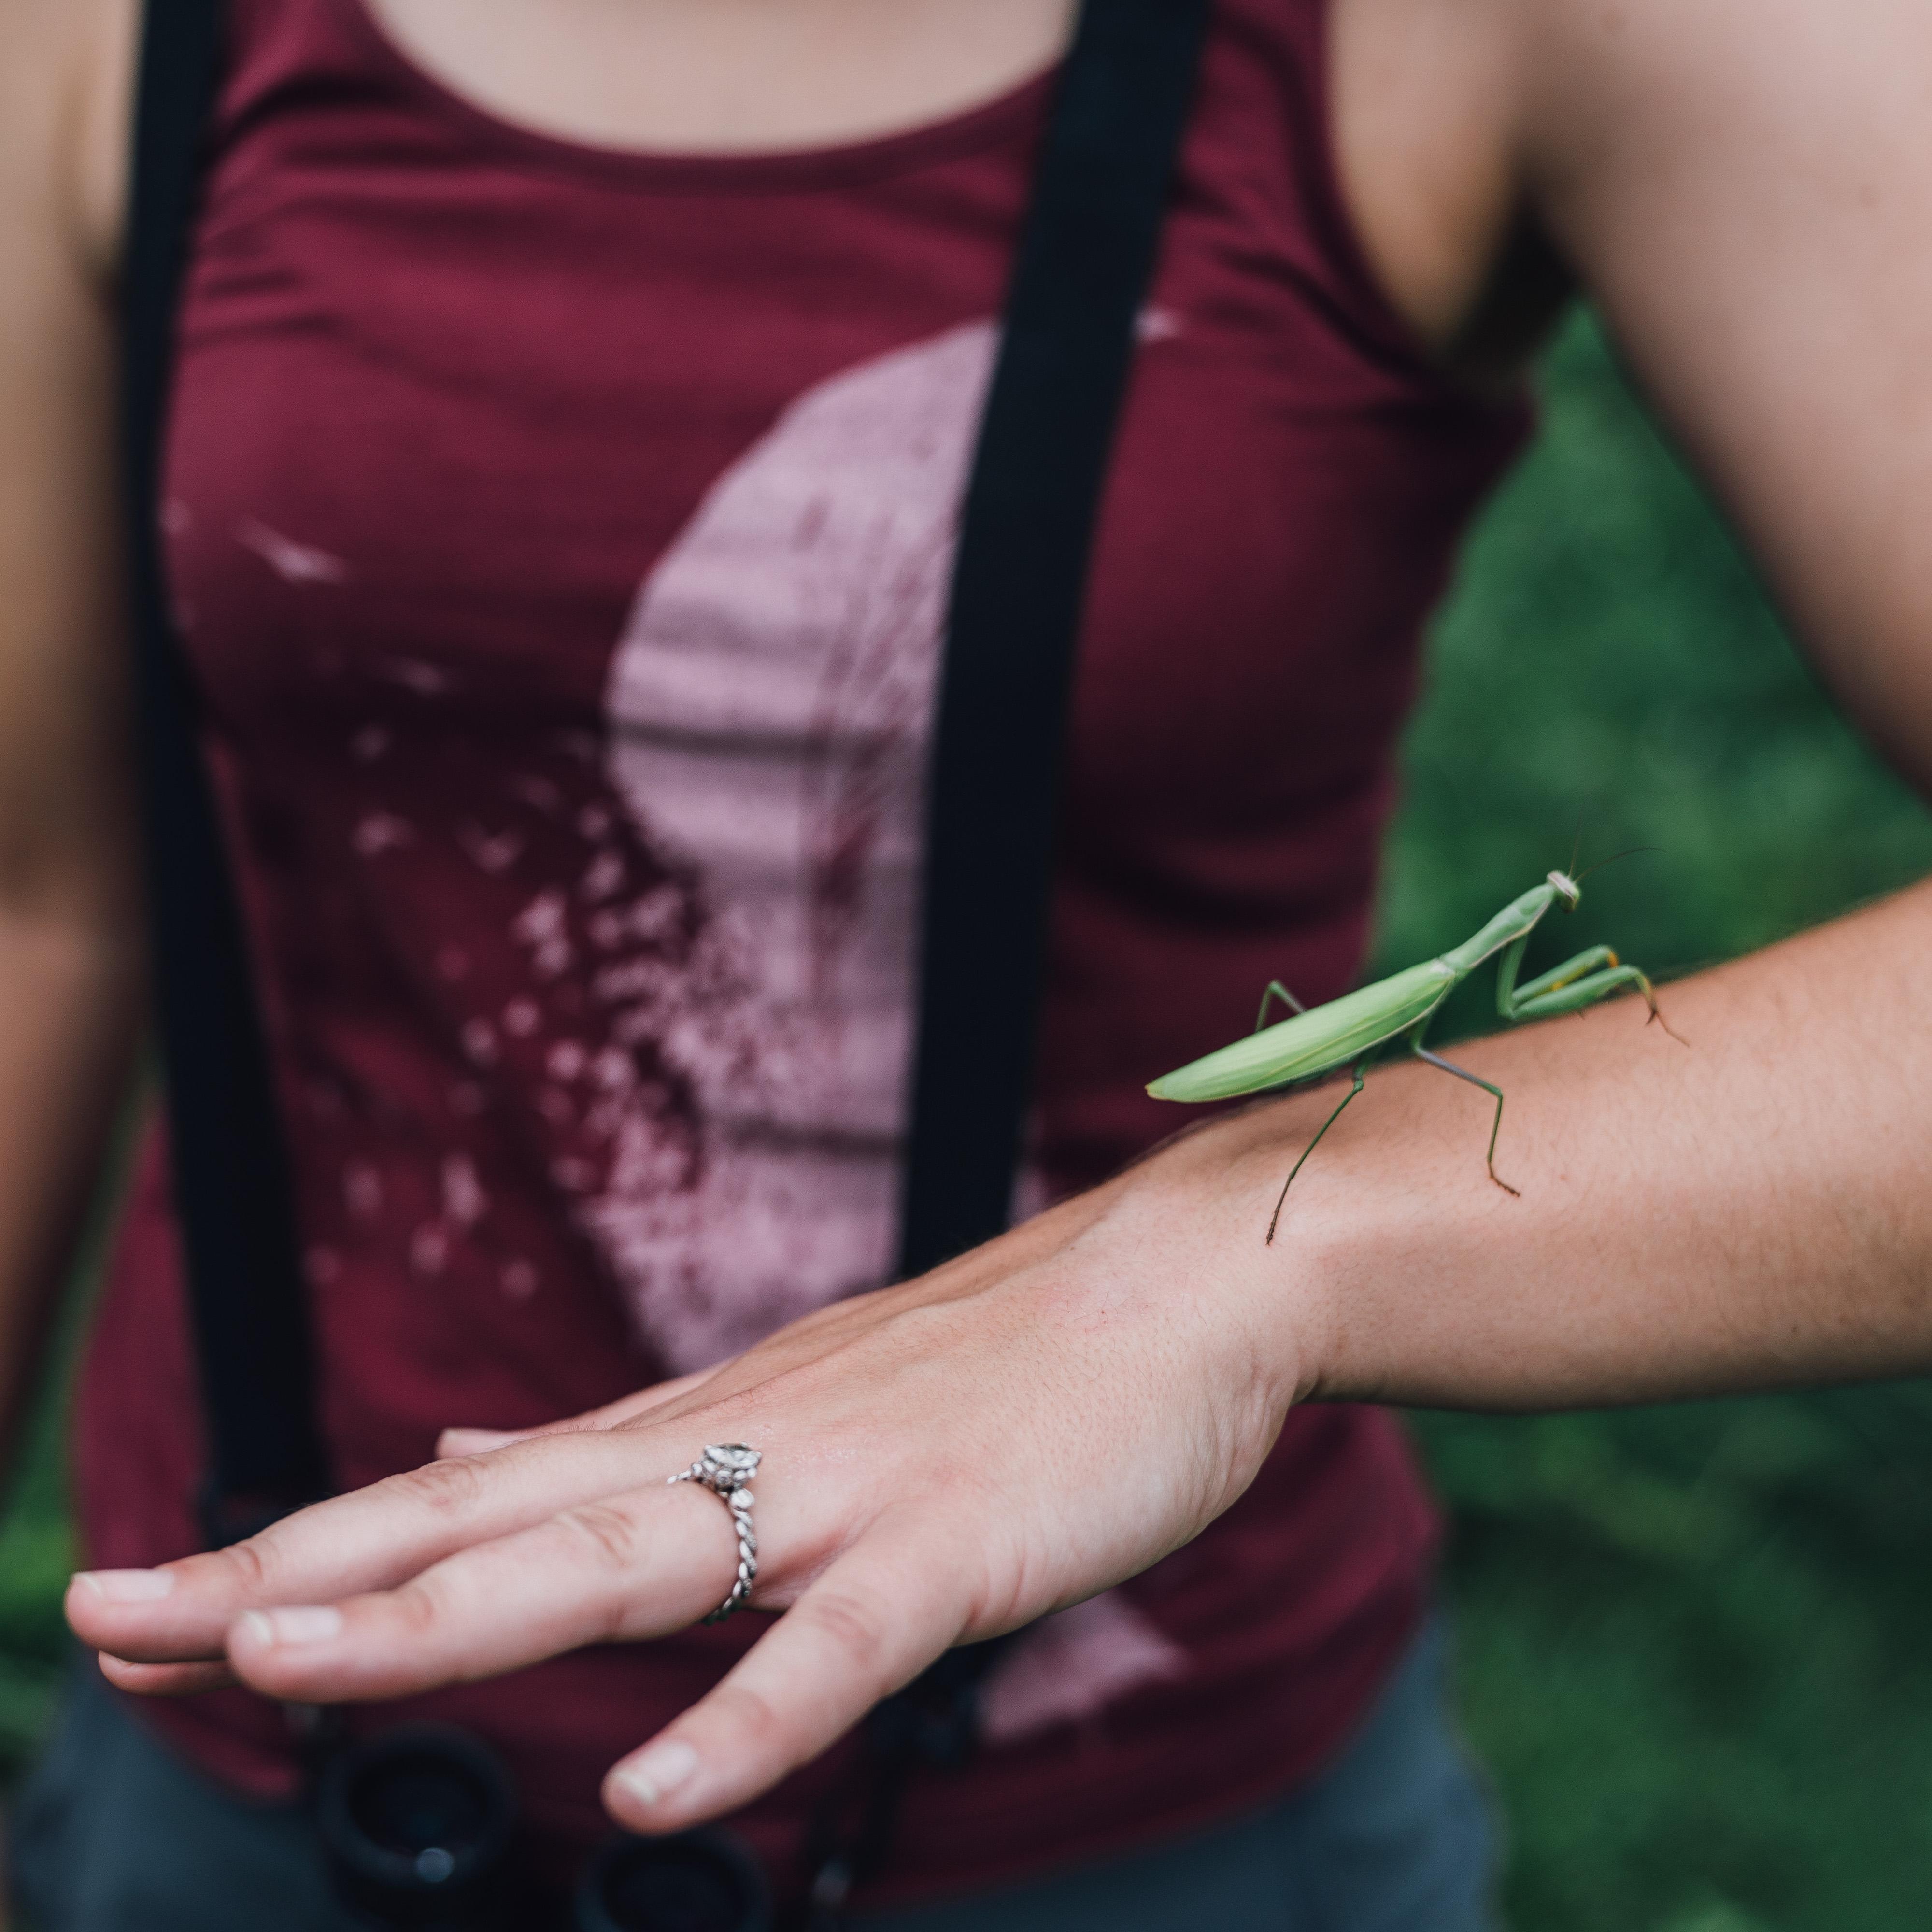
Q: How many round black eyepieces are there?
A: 2